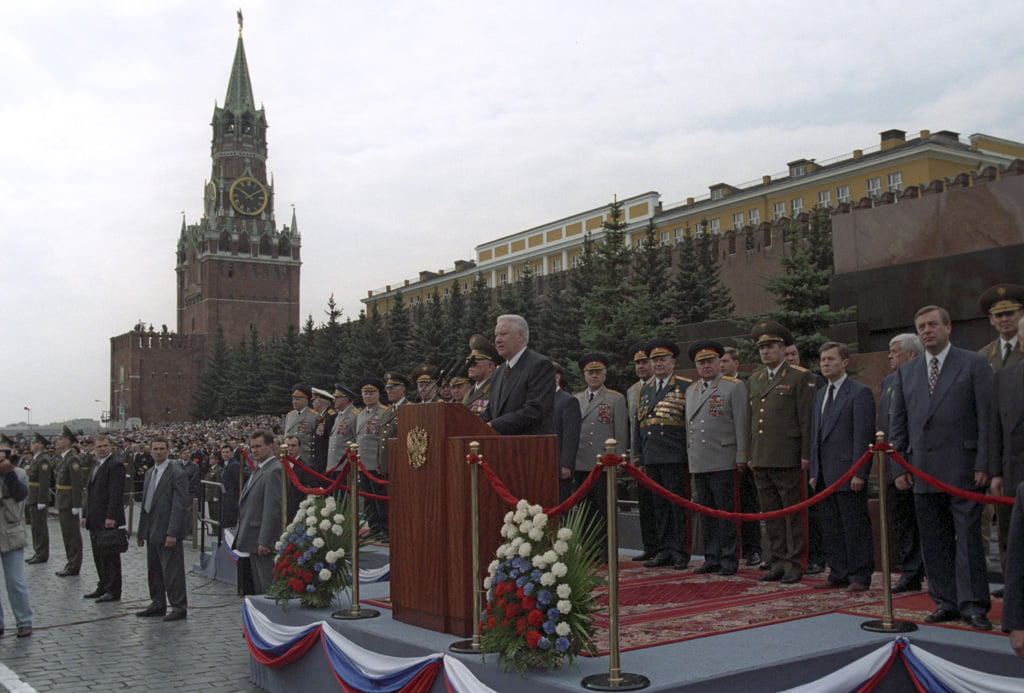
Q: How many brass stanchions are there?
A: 7